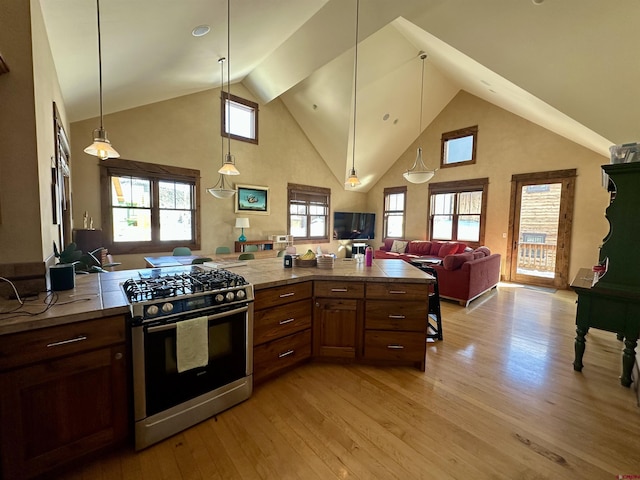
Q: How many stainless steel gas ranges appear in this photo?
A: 1